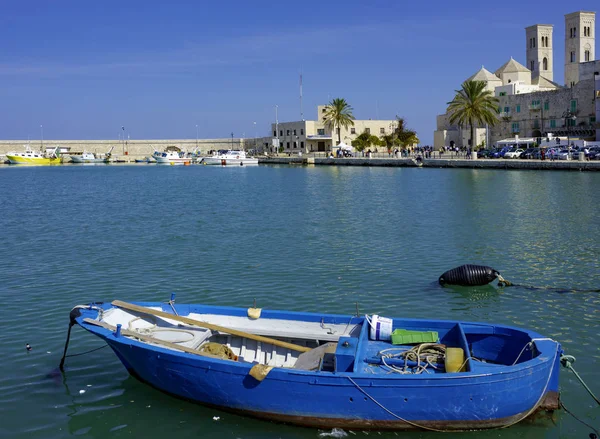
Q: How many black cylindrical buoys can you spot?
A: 1